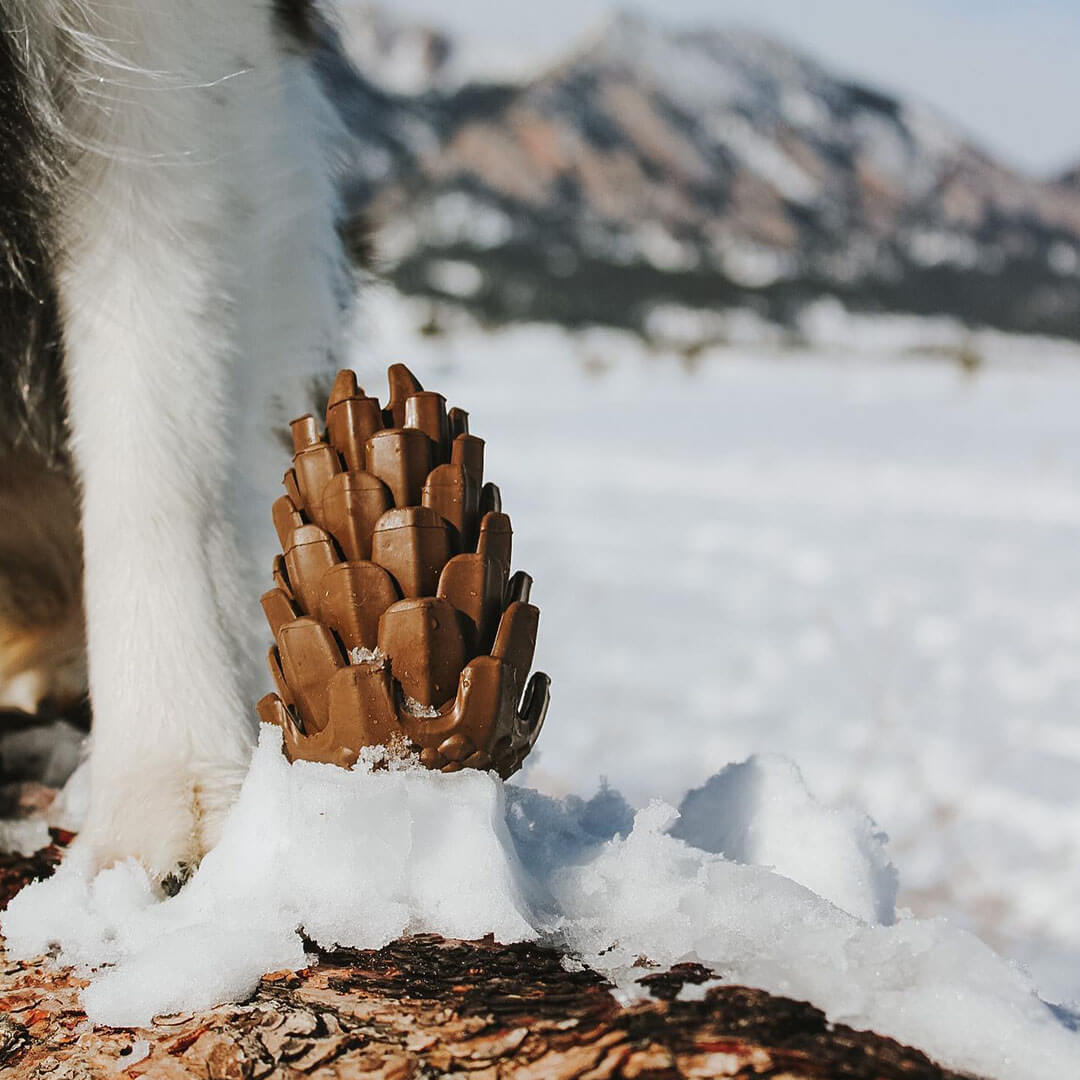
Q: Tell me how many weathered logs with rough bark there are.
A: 1